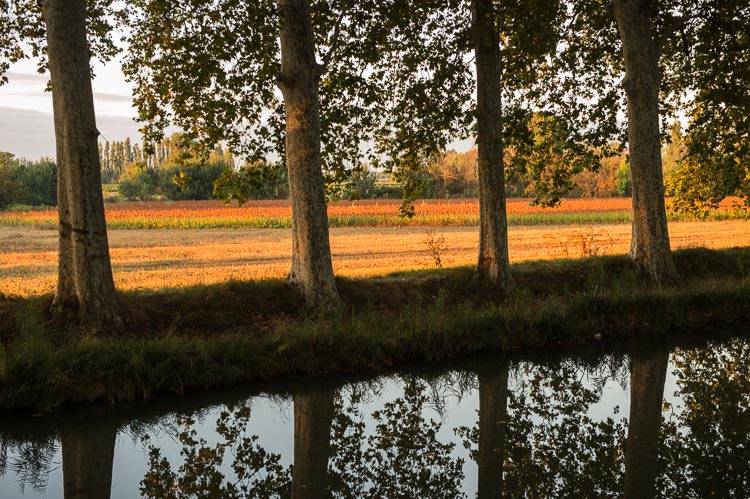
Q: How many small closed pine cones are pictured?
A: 0